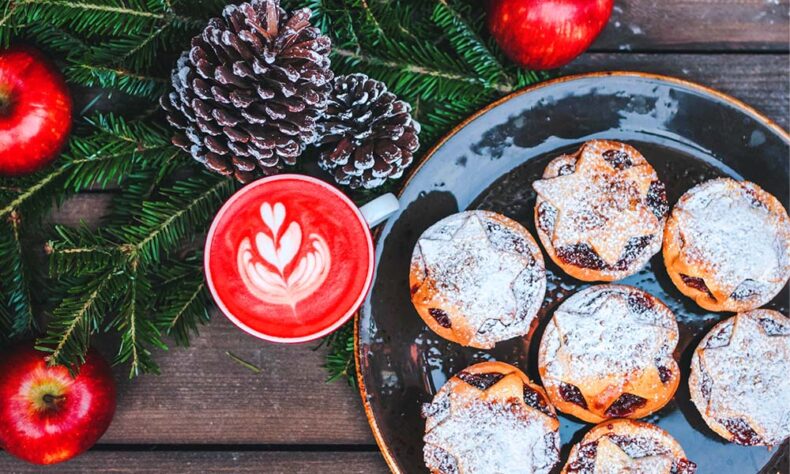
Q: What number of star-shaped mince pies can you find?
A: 7